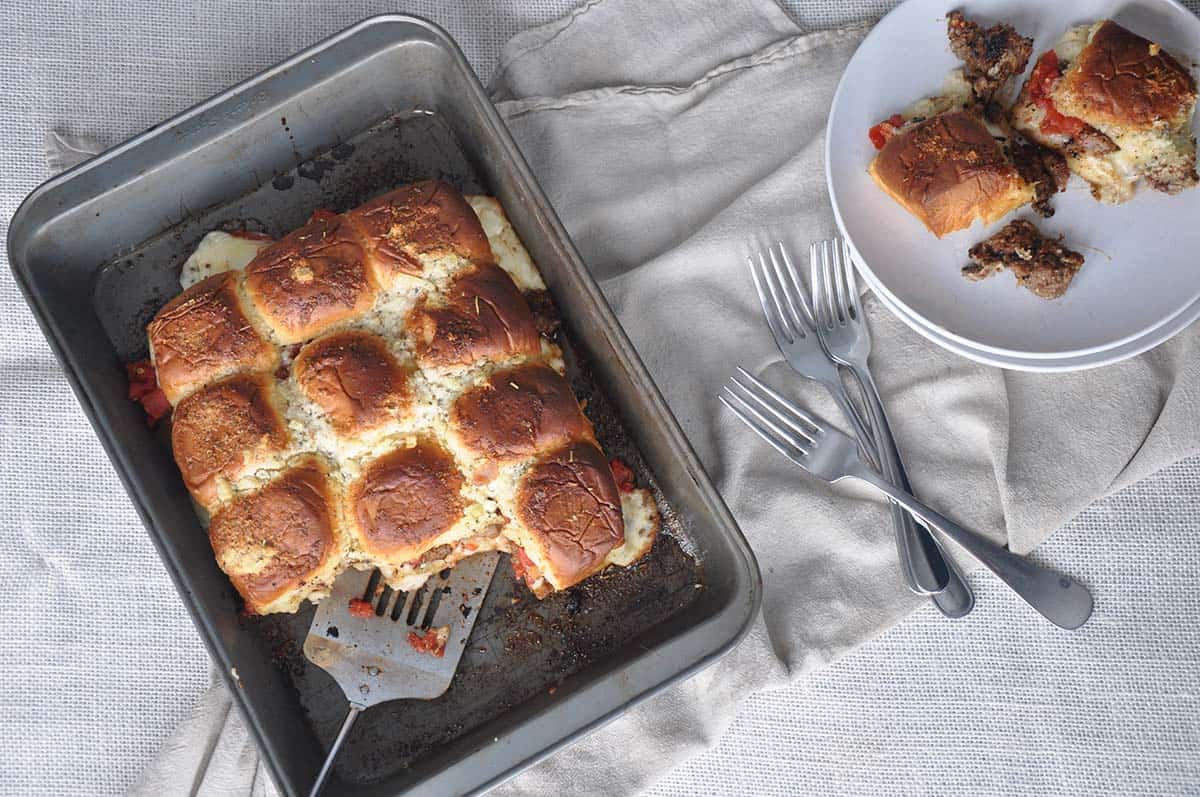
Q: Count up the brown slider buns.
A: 12